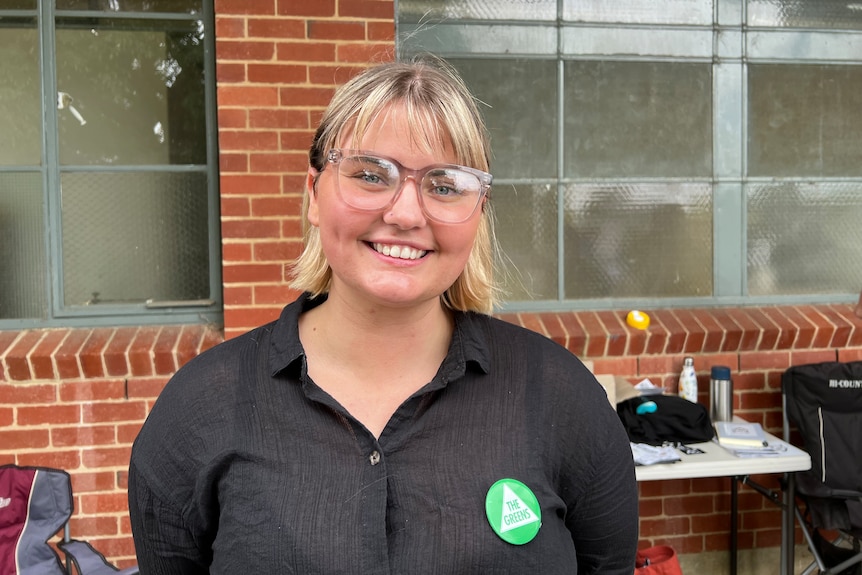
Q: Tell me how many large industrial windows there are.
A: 2